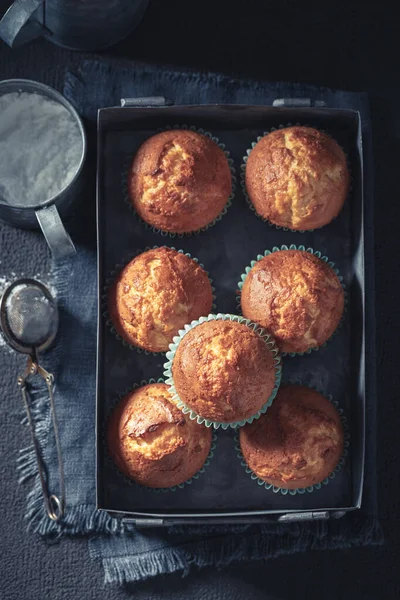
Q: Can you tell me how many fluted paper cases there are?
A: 7